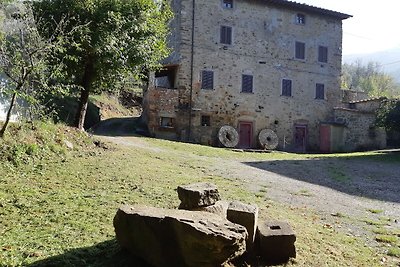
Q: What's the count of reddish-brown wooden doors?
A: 3